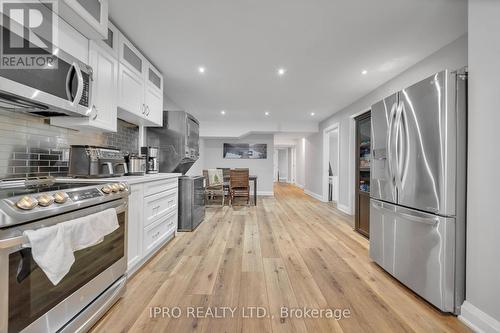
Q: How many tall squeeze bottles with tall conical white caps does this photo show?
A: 0